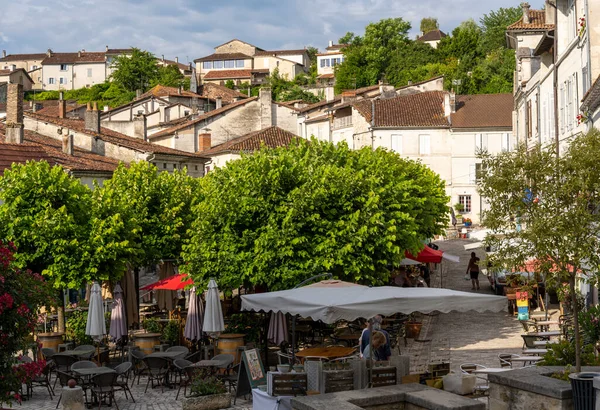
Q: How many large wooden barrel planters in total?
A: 3